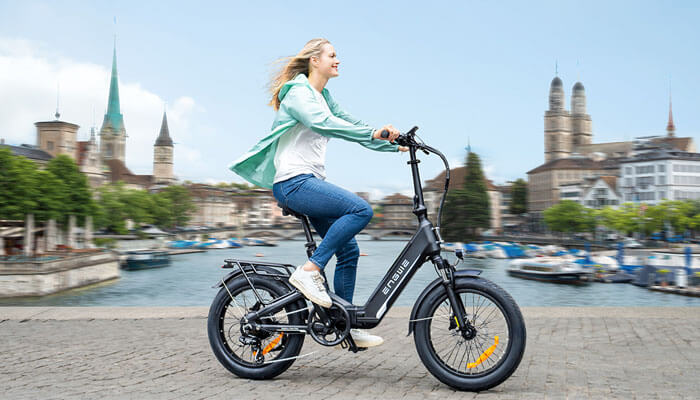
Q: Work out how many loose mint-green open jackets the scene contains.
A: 1